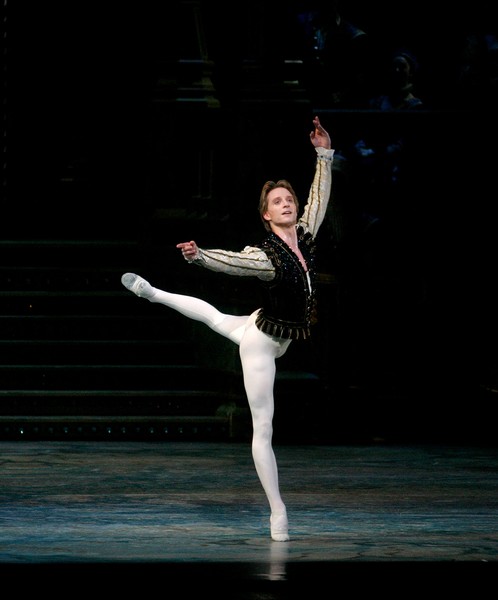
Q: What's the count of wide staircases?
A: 1